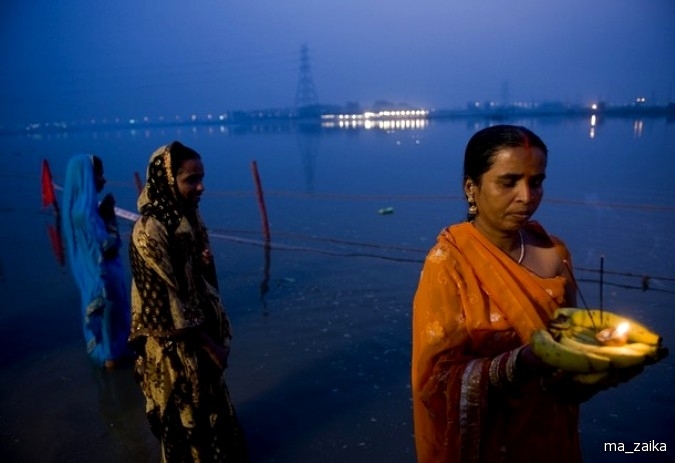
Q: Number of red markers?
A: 3